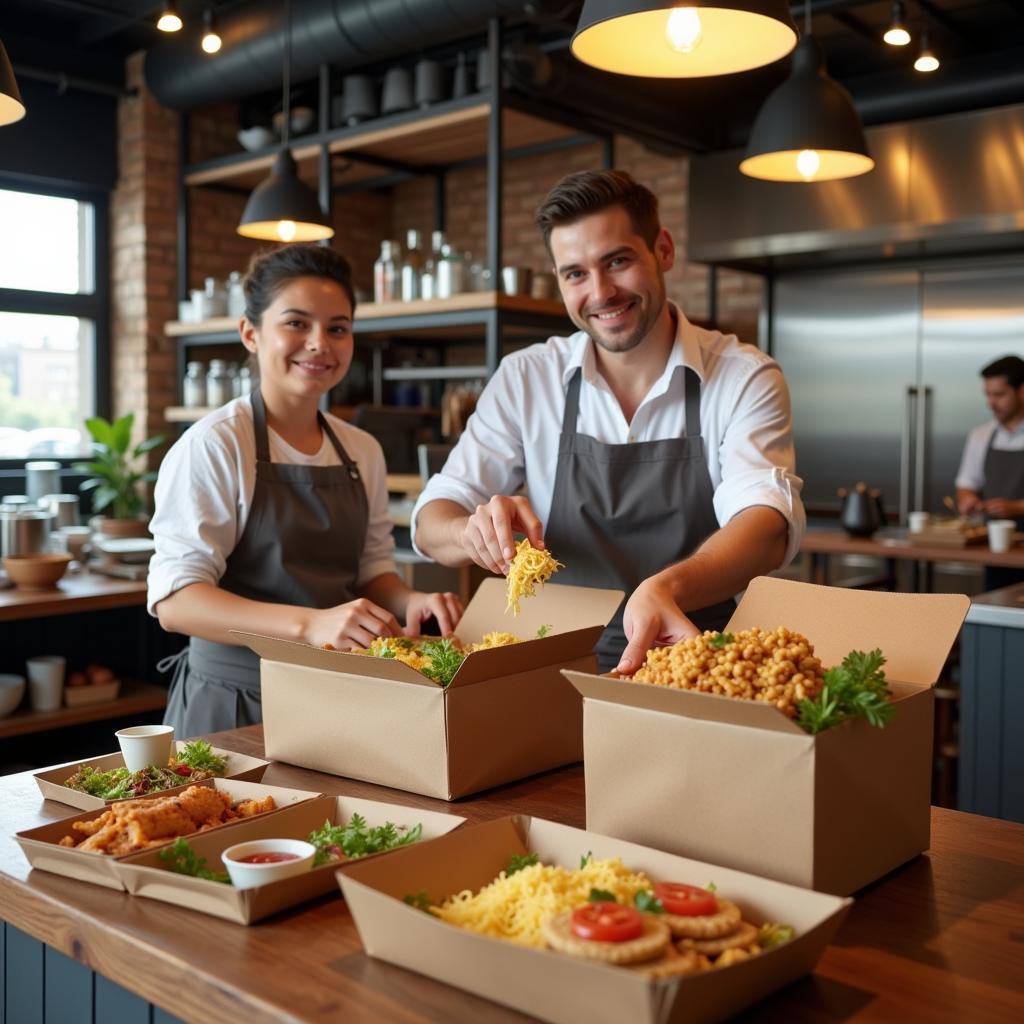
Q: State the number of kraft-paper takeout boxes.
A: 6